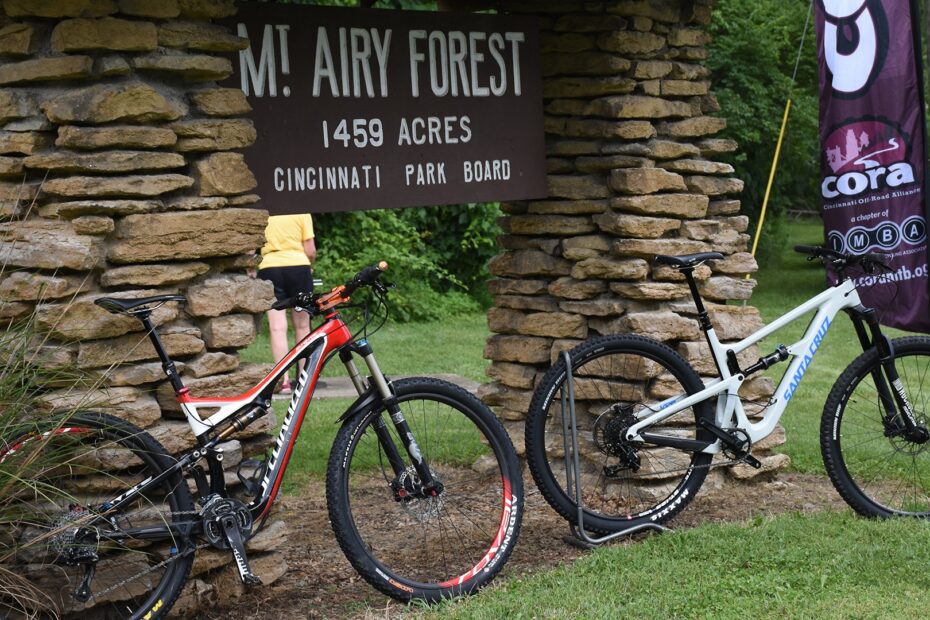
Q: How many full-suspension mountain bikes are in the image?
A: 2